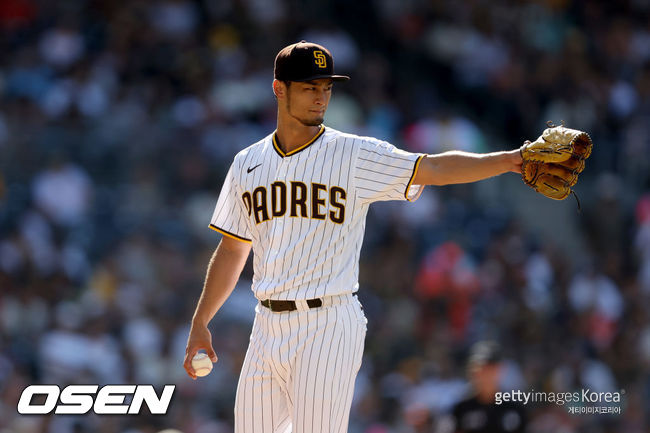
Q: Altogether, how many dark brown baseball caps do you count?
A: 1